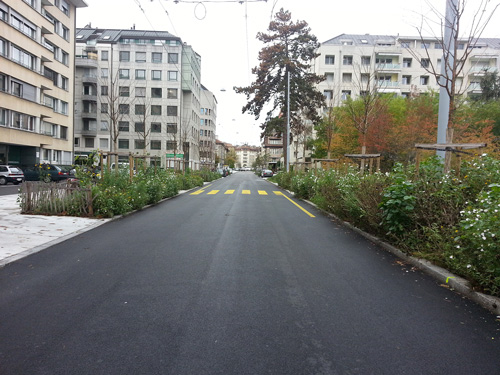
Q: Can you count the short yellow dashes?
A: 6